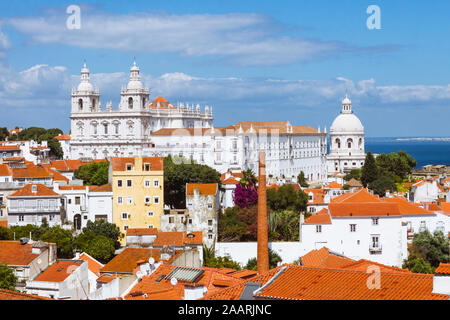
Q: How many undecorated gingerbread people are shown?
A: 0